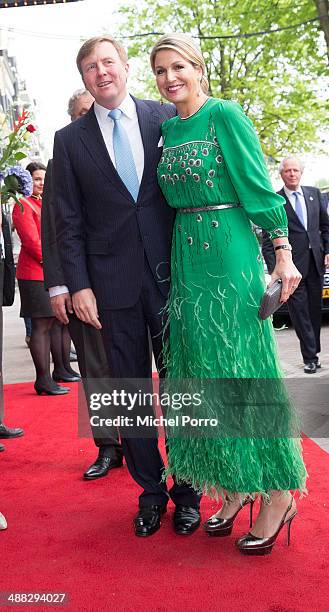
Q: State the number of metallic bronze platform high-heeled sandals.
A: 2